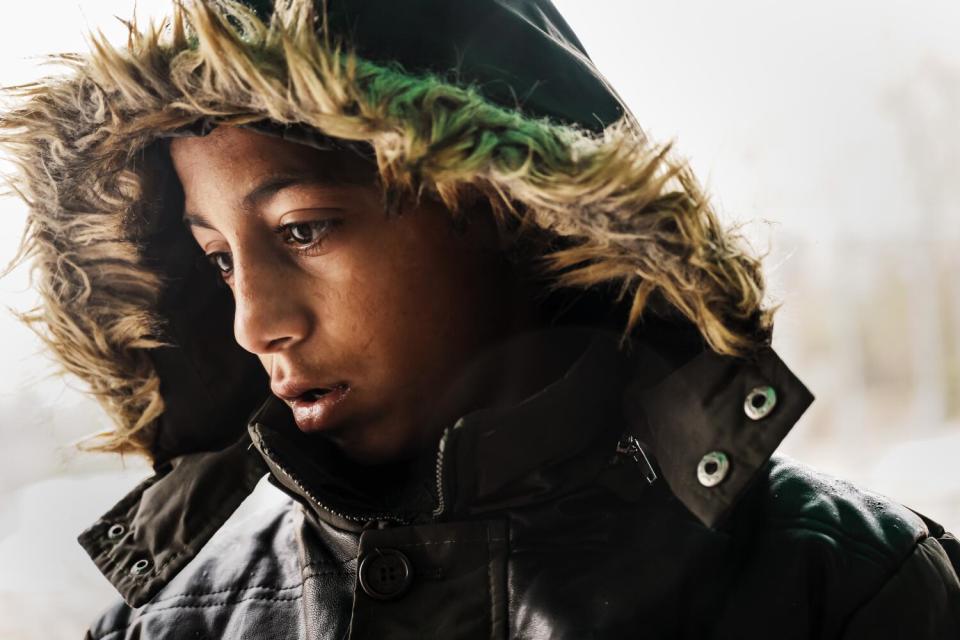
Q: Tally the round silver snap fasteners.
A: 4